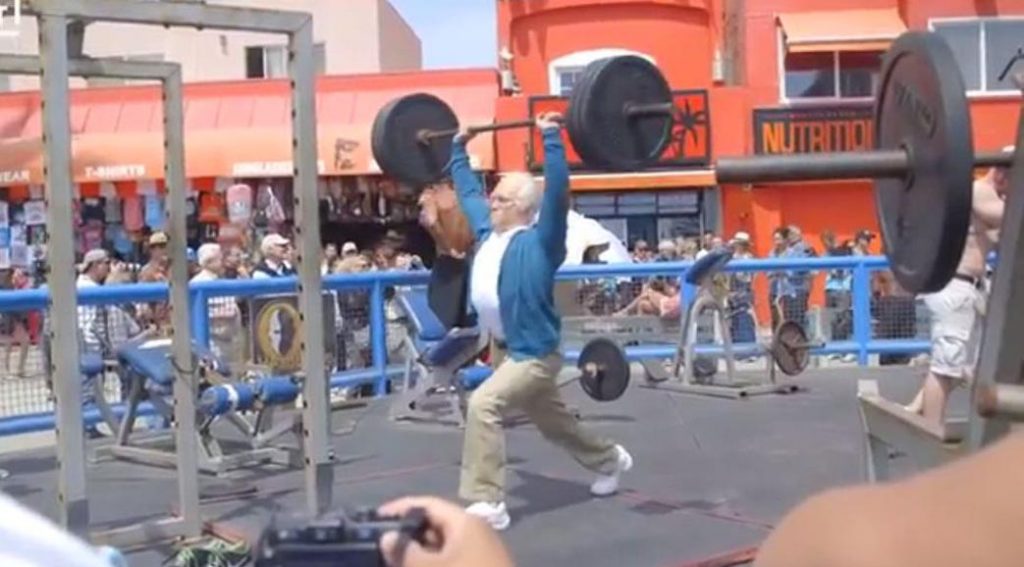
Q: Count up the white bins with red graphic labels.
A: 0